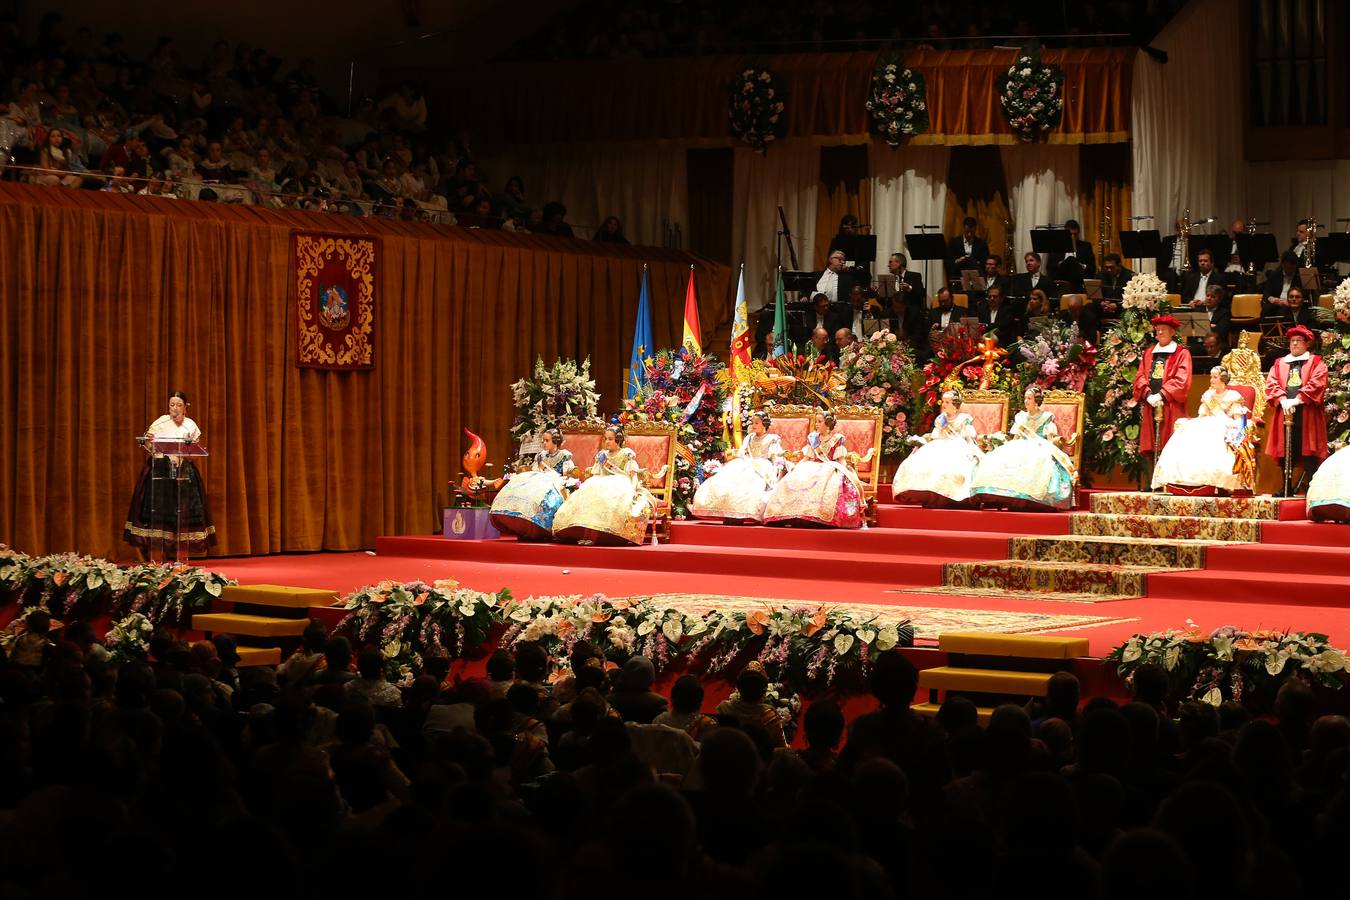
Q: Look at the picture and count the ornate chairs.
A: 7